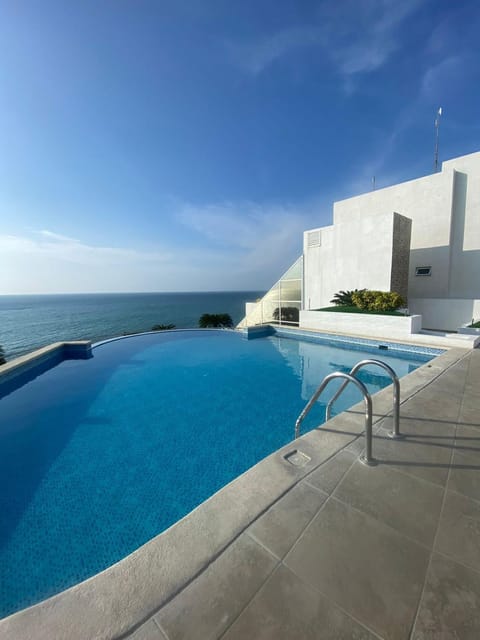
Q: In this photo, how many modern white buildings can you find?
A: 1